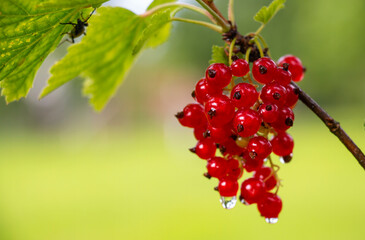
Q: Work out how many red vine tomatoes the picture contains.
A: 0